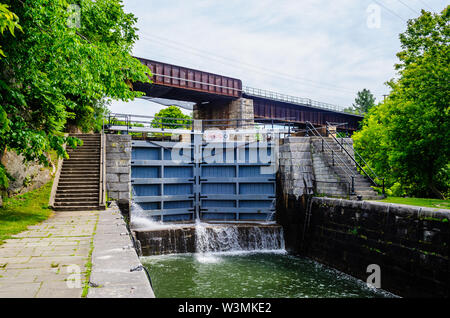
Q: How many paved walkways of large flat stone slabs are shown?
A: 1